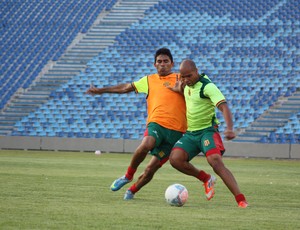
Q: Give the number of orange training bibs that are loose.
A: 1